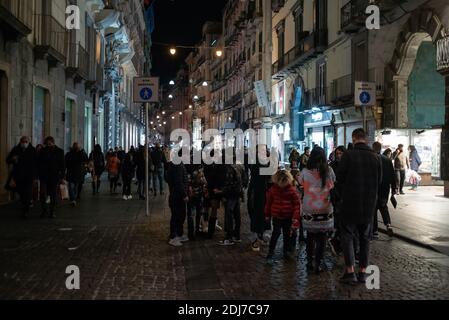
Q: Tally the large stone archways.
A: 1